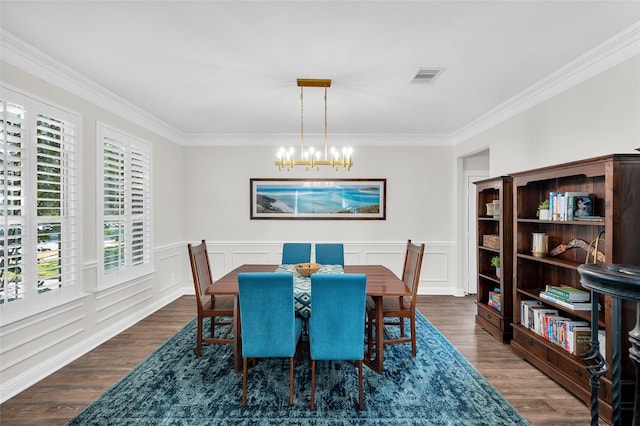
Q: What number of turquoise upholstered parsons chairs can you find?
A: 4